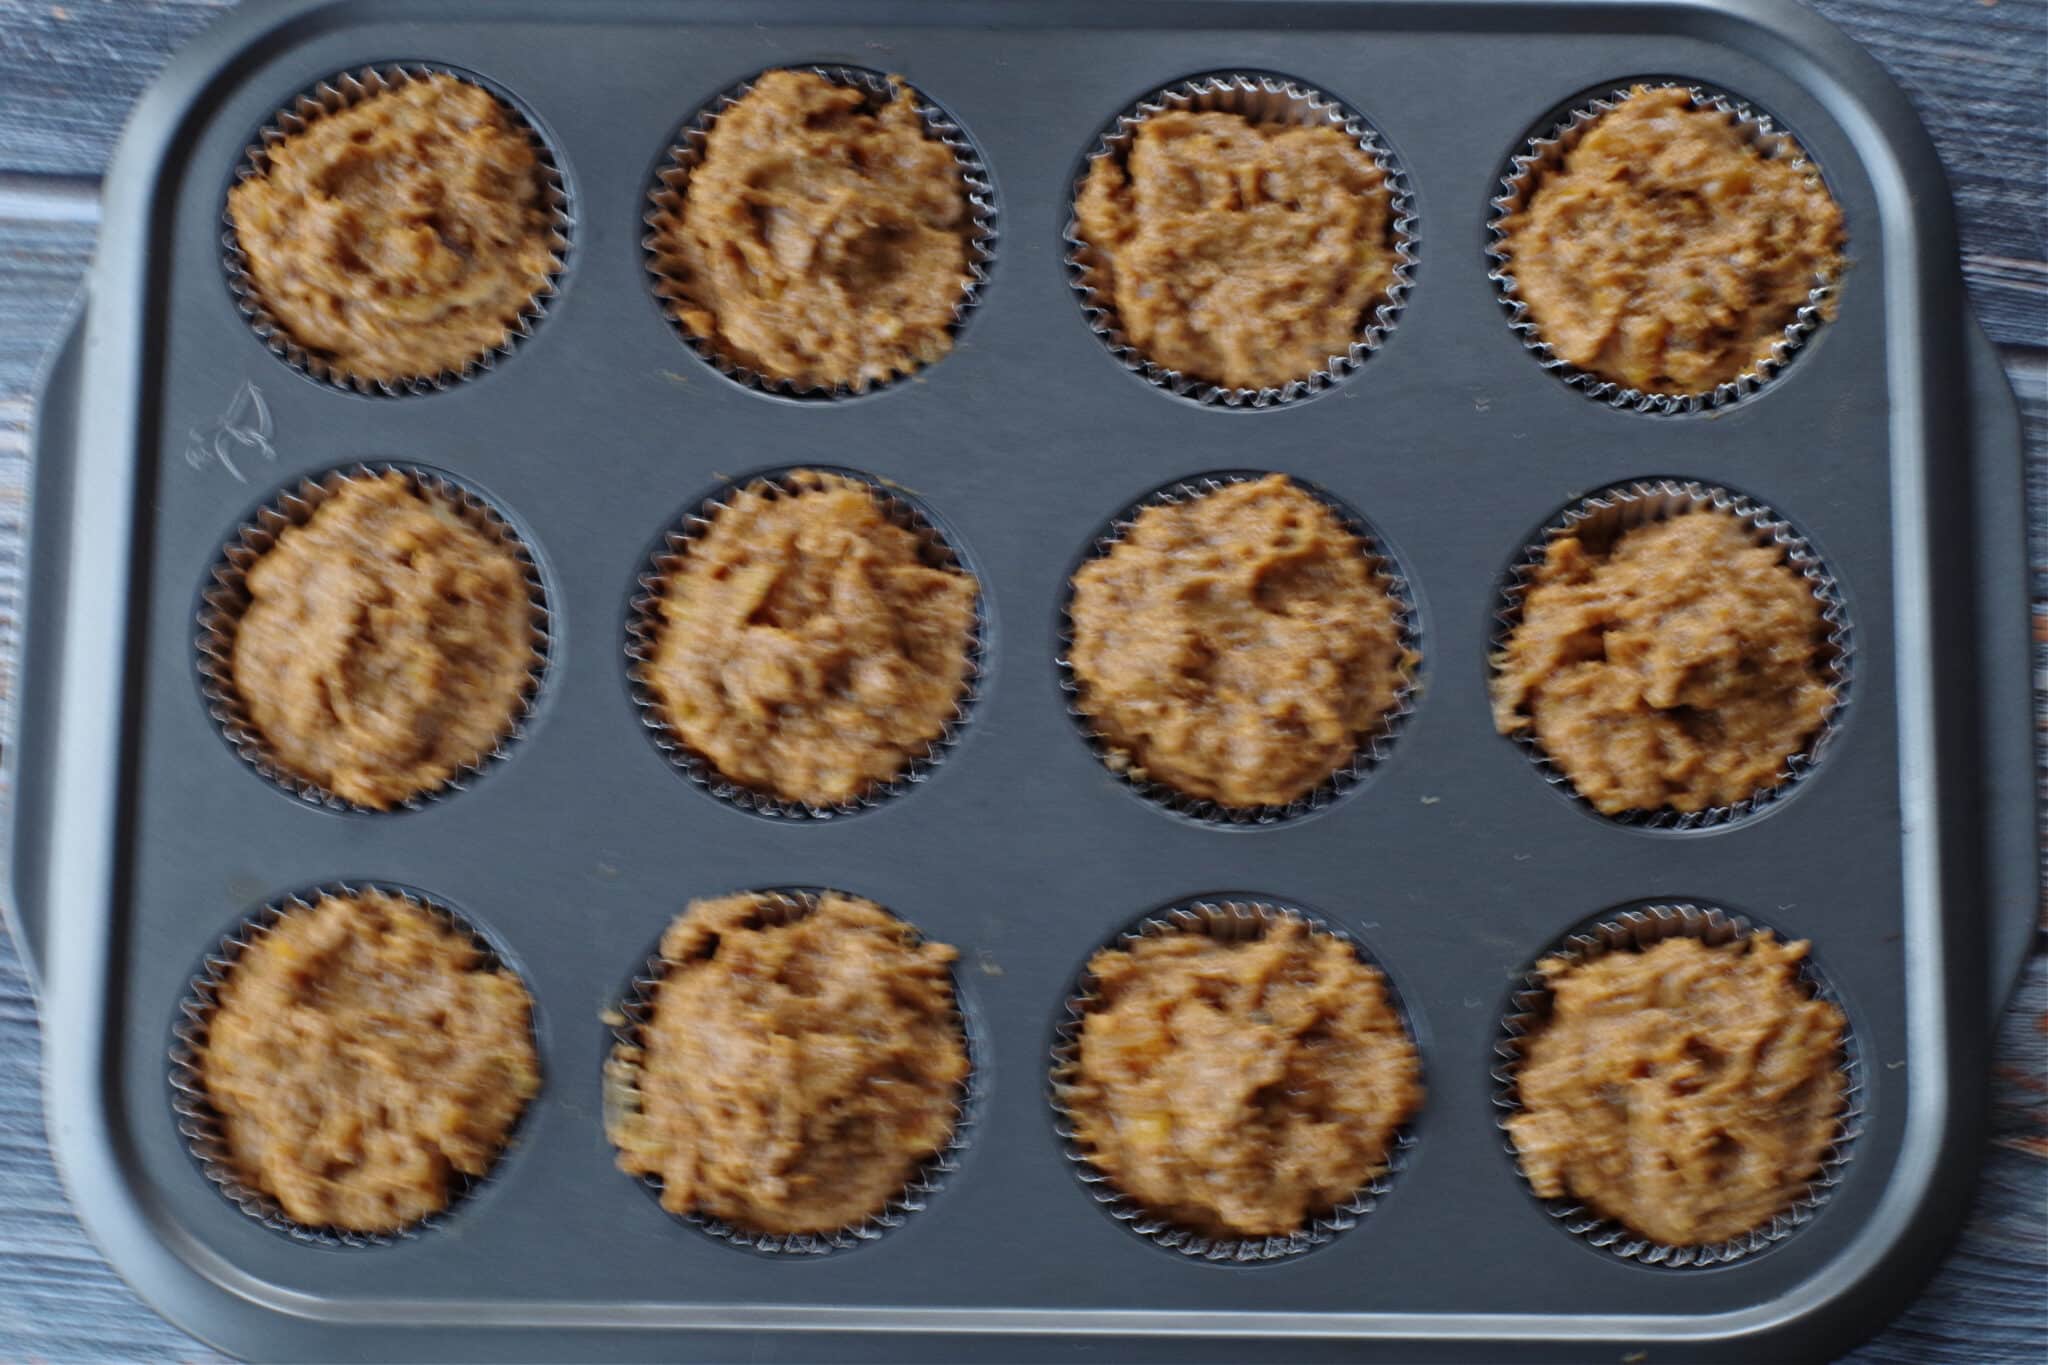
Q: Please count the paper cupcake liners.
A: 12